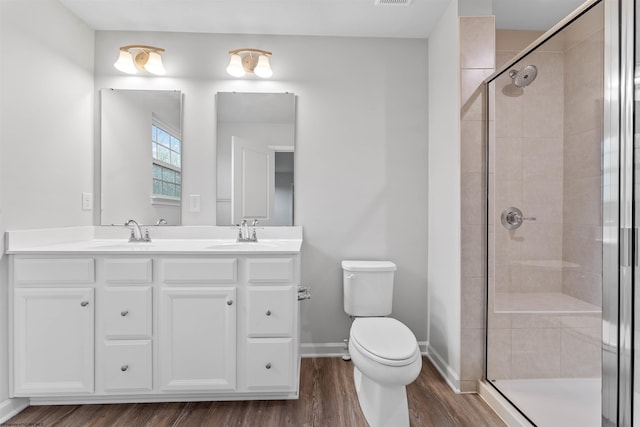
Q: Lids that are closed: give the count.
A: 1